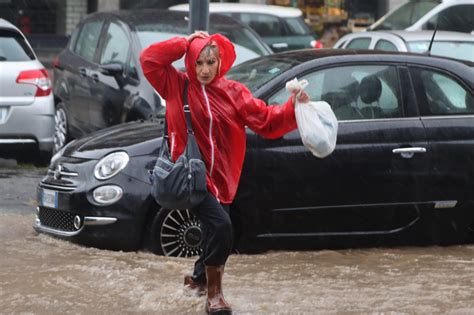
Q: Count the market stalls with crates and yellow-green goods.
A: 1